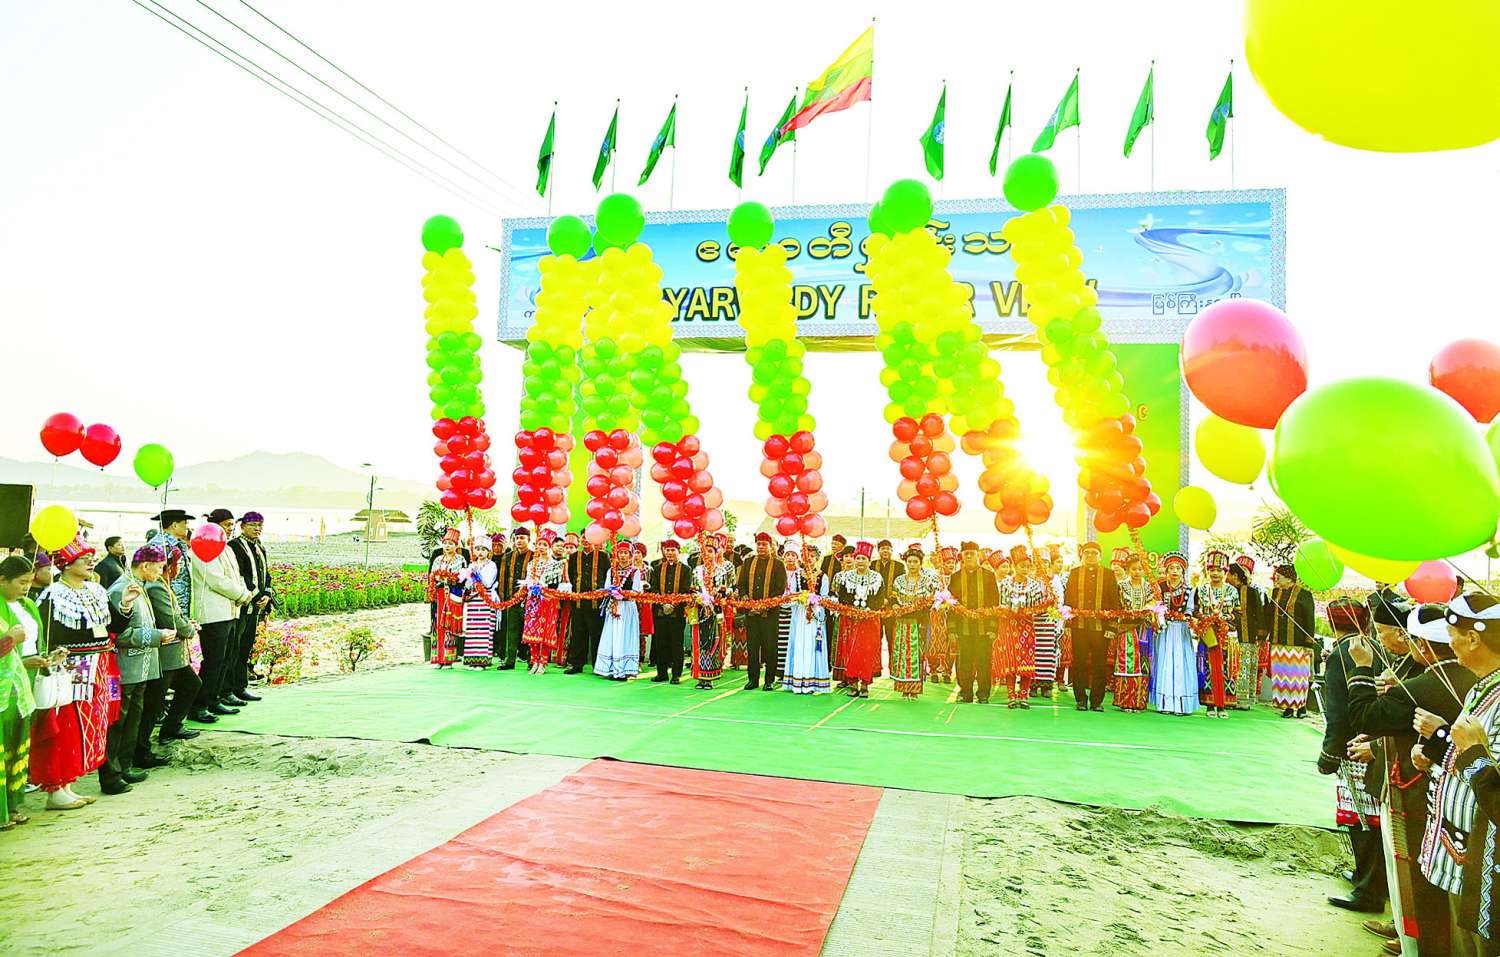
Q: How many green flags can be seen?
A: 10